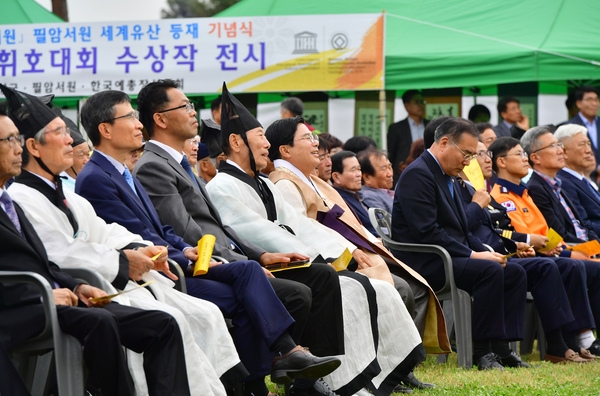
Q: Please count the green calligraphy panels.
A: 4